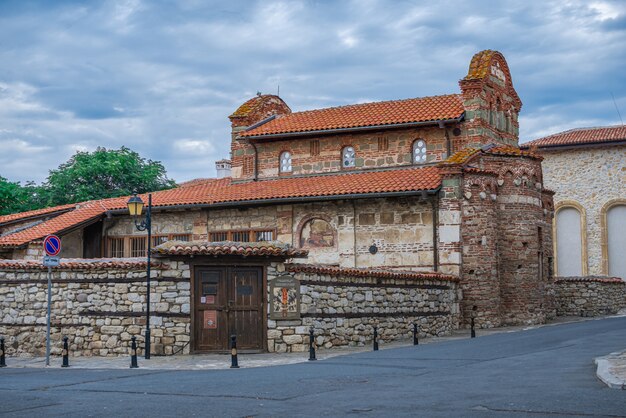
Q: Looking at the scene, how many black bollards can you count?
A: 8